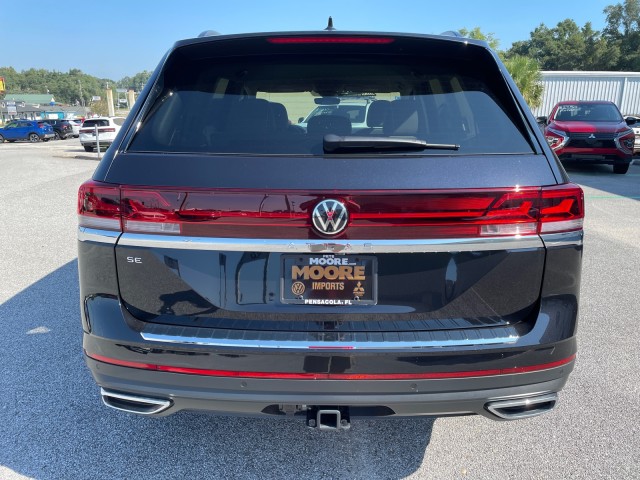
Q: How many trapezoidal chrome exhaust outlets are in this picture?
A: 2